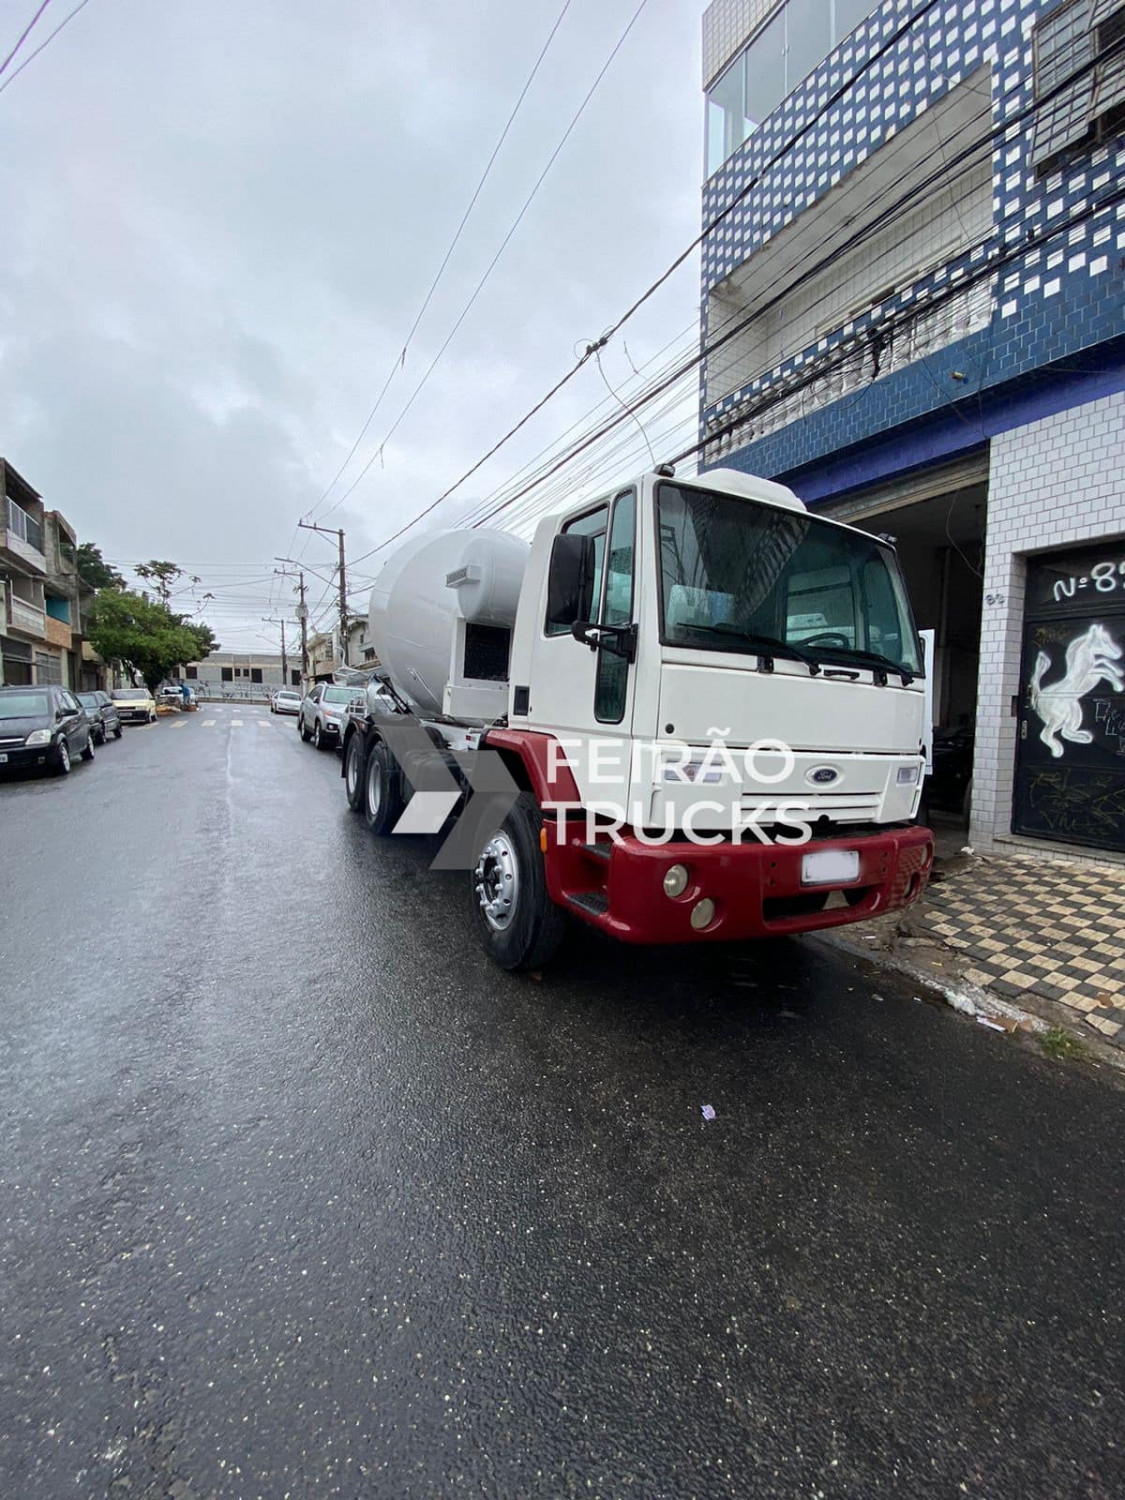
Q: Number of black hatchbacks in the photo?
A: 2